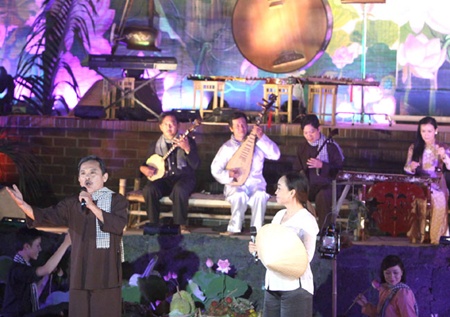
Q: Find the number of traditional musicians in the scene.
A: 4